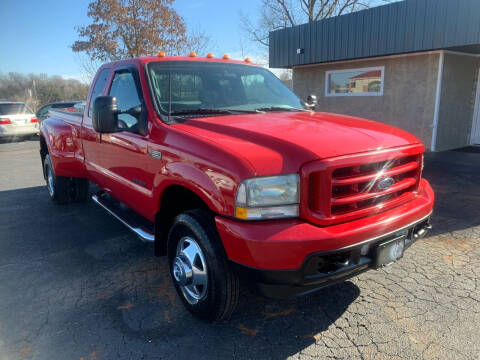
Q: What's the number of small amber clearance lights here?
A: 5